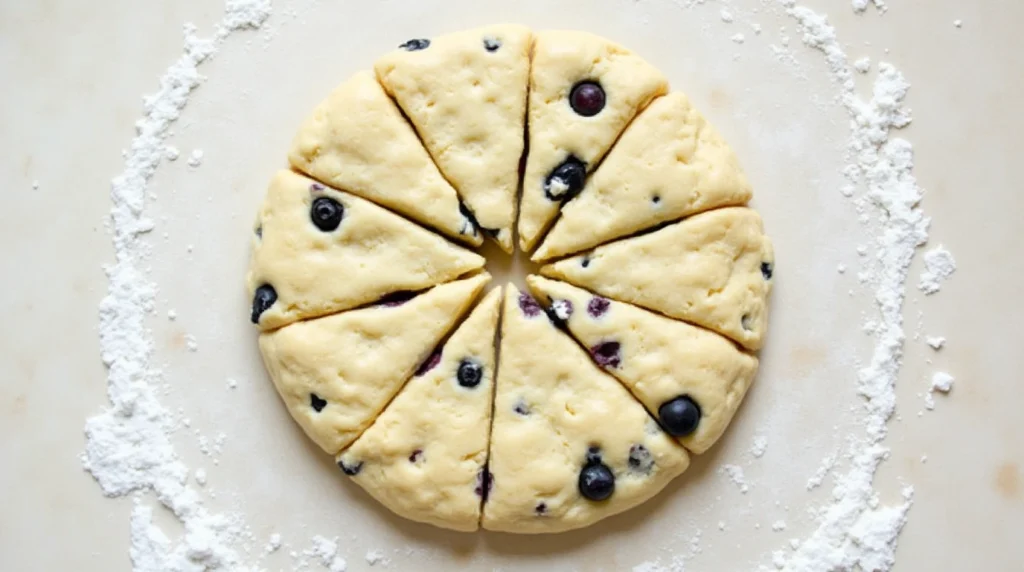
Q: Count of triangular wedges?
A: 10